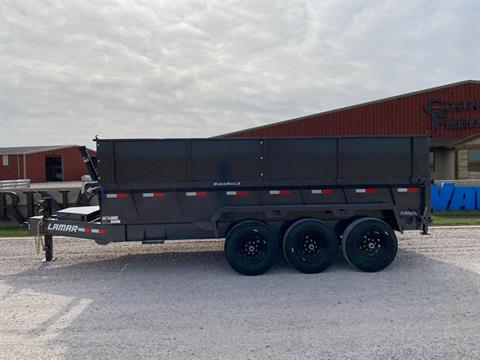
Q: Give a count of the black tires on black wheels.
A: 3